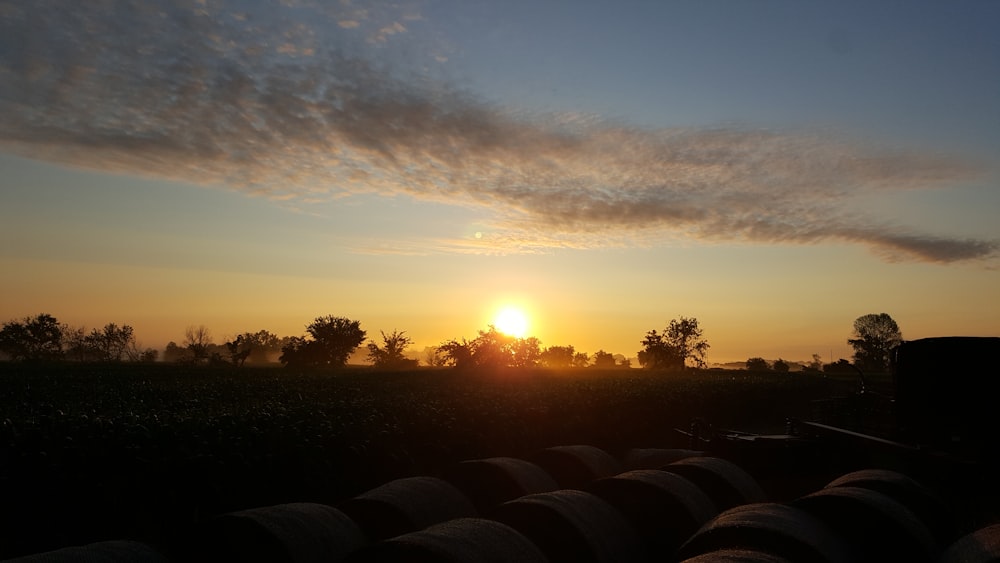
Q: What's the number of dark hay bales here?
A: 15